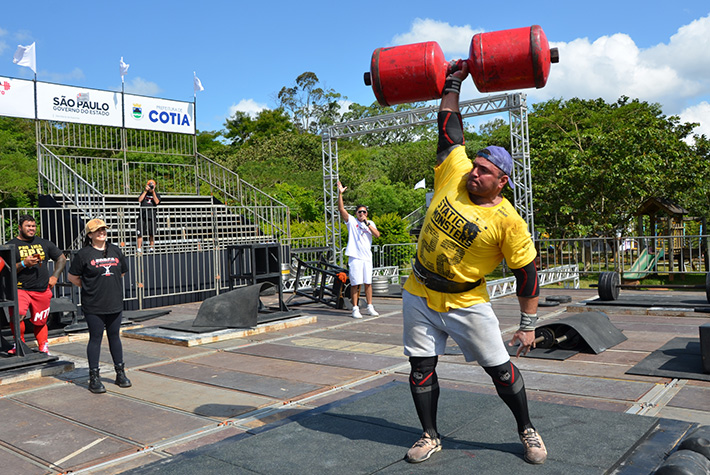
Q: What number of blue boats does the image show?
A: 0